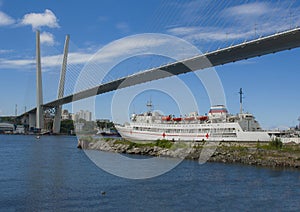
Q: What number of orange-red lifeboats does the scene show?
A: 4